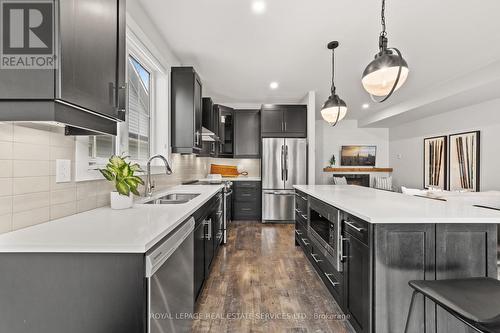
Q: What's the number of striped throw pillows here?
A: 2